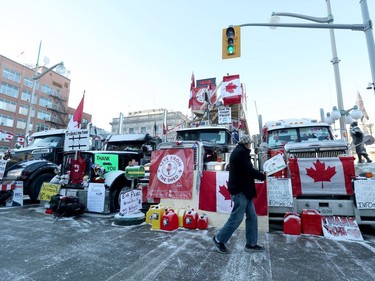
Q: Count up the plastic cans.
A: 8